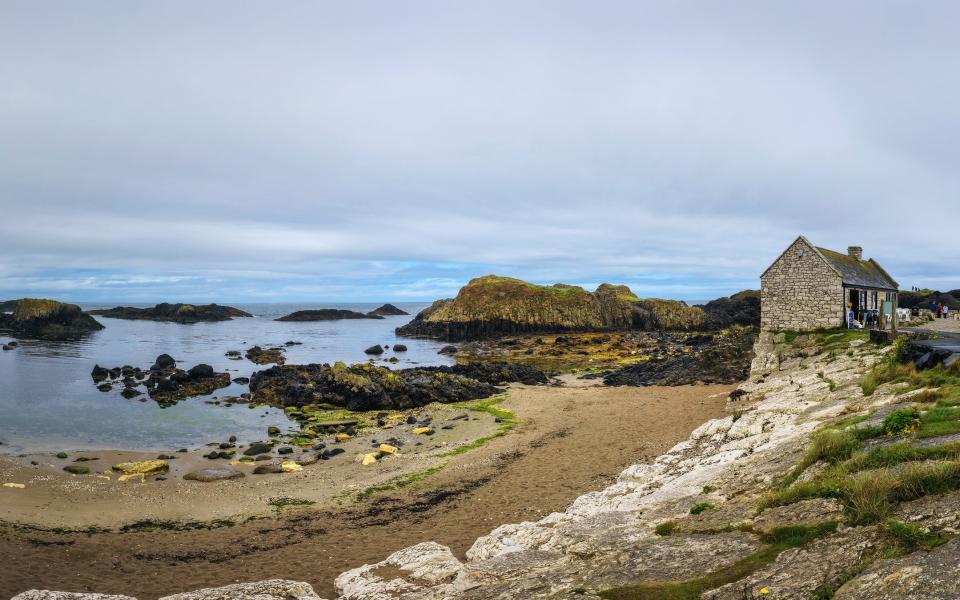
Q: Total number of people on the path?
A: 3